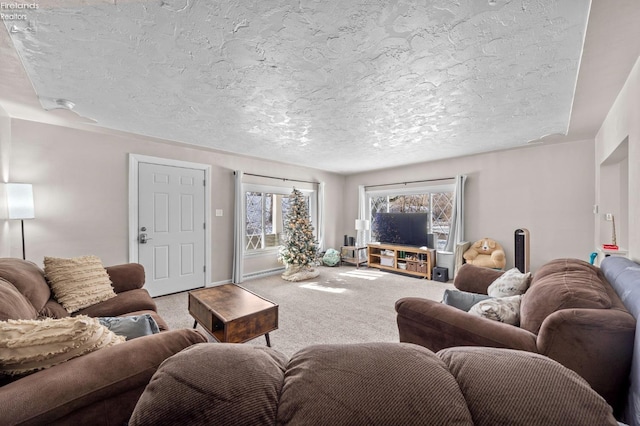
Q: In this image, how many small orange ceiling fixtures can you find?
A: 0